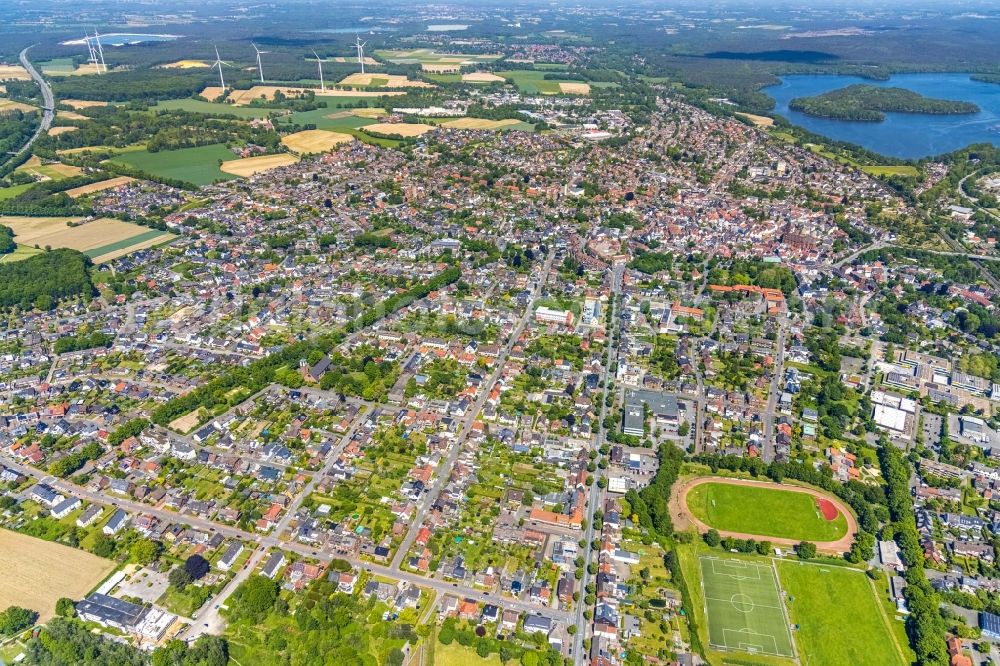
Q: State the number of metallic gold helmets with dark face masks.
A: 0